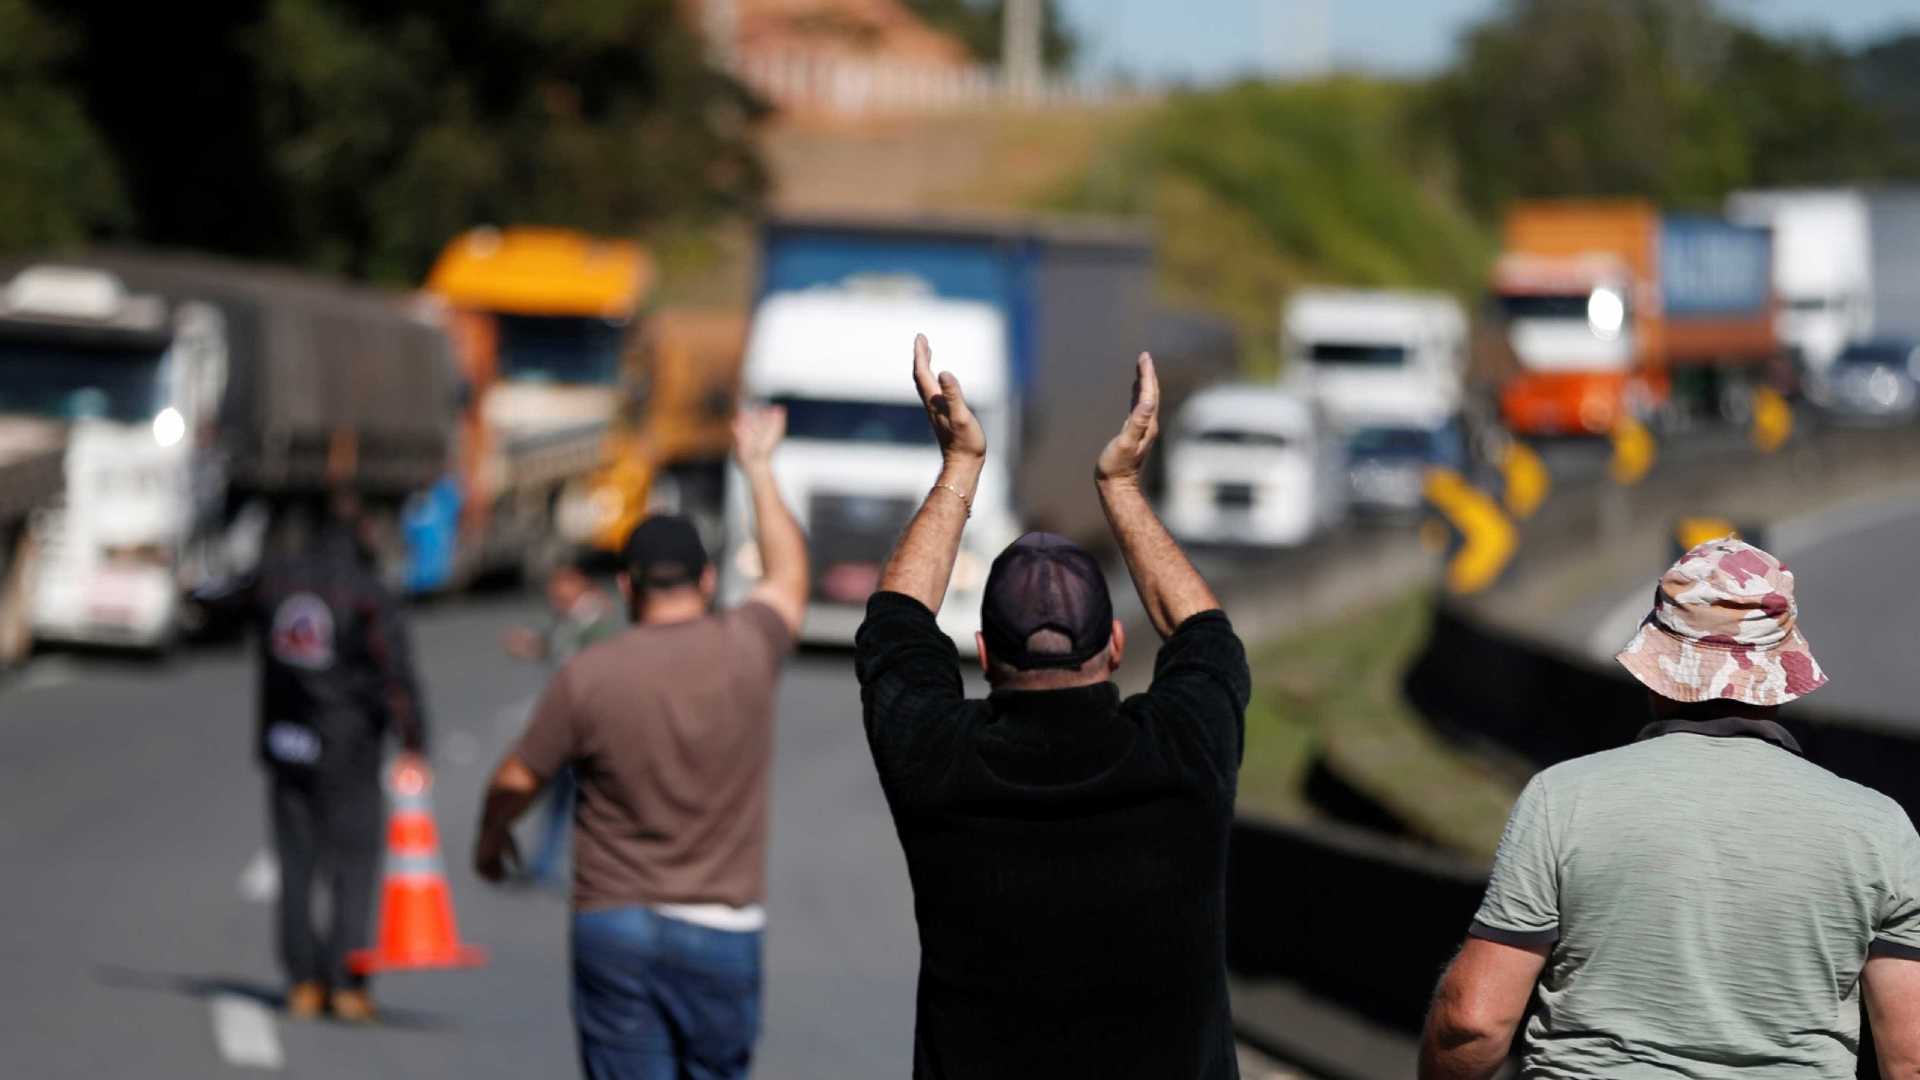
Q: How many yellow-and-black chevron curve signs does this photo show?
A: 5